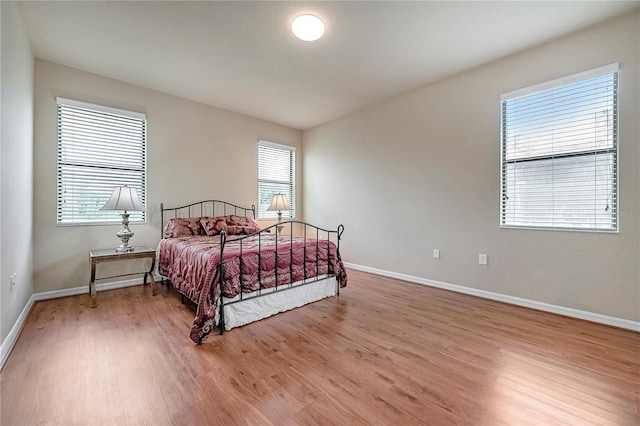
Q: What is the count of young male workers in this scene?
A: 0